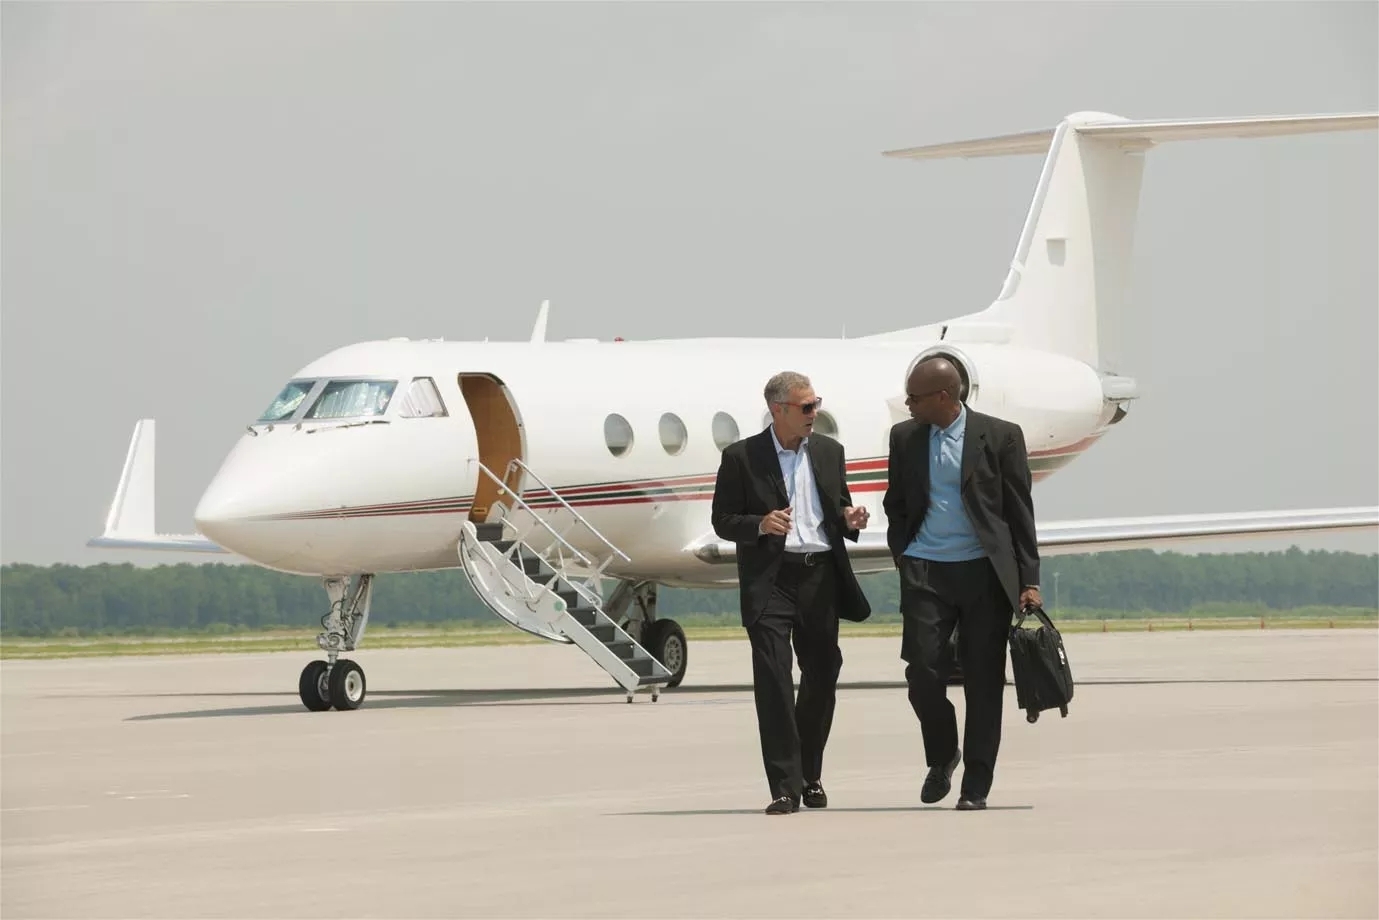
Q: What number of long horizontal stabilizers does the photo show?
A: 2